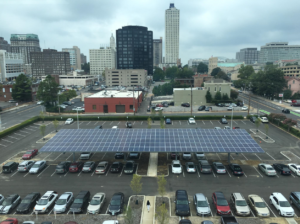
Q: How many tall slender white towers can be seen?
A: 1